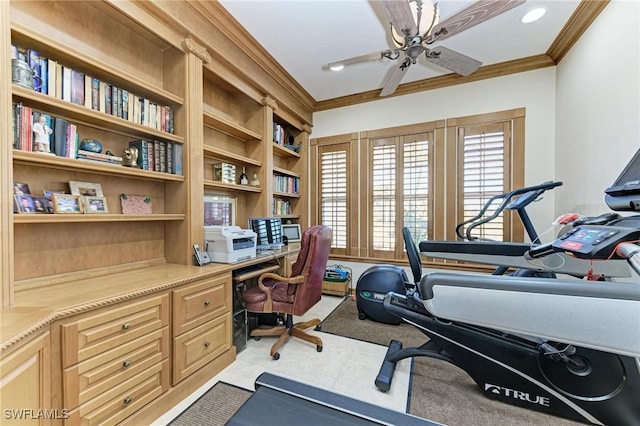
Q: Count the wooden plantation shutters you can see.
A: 4